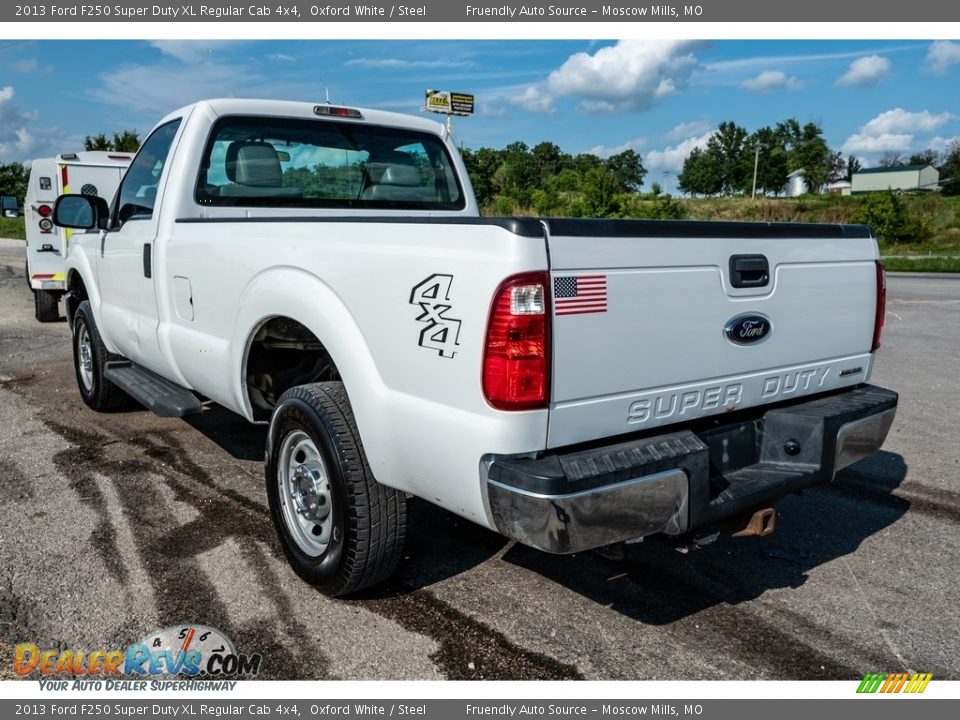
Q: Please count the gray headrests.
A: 2